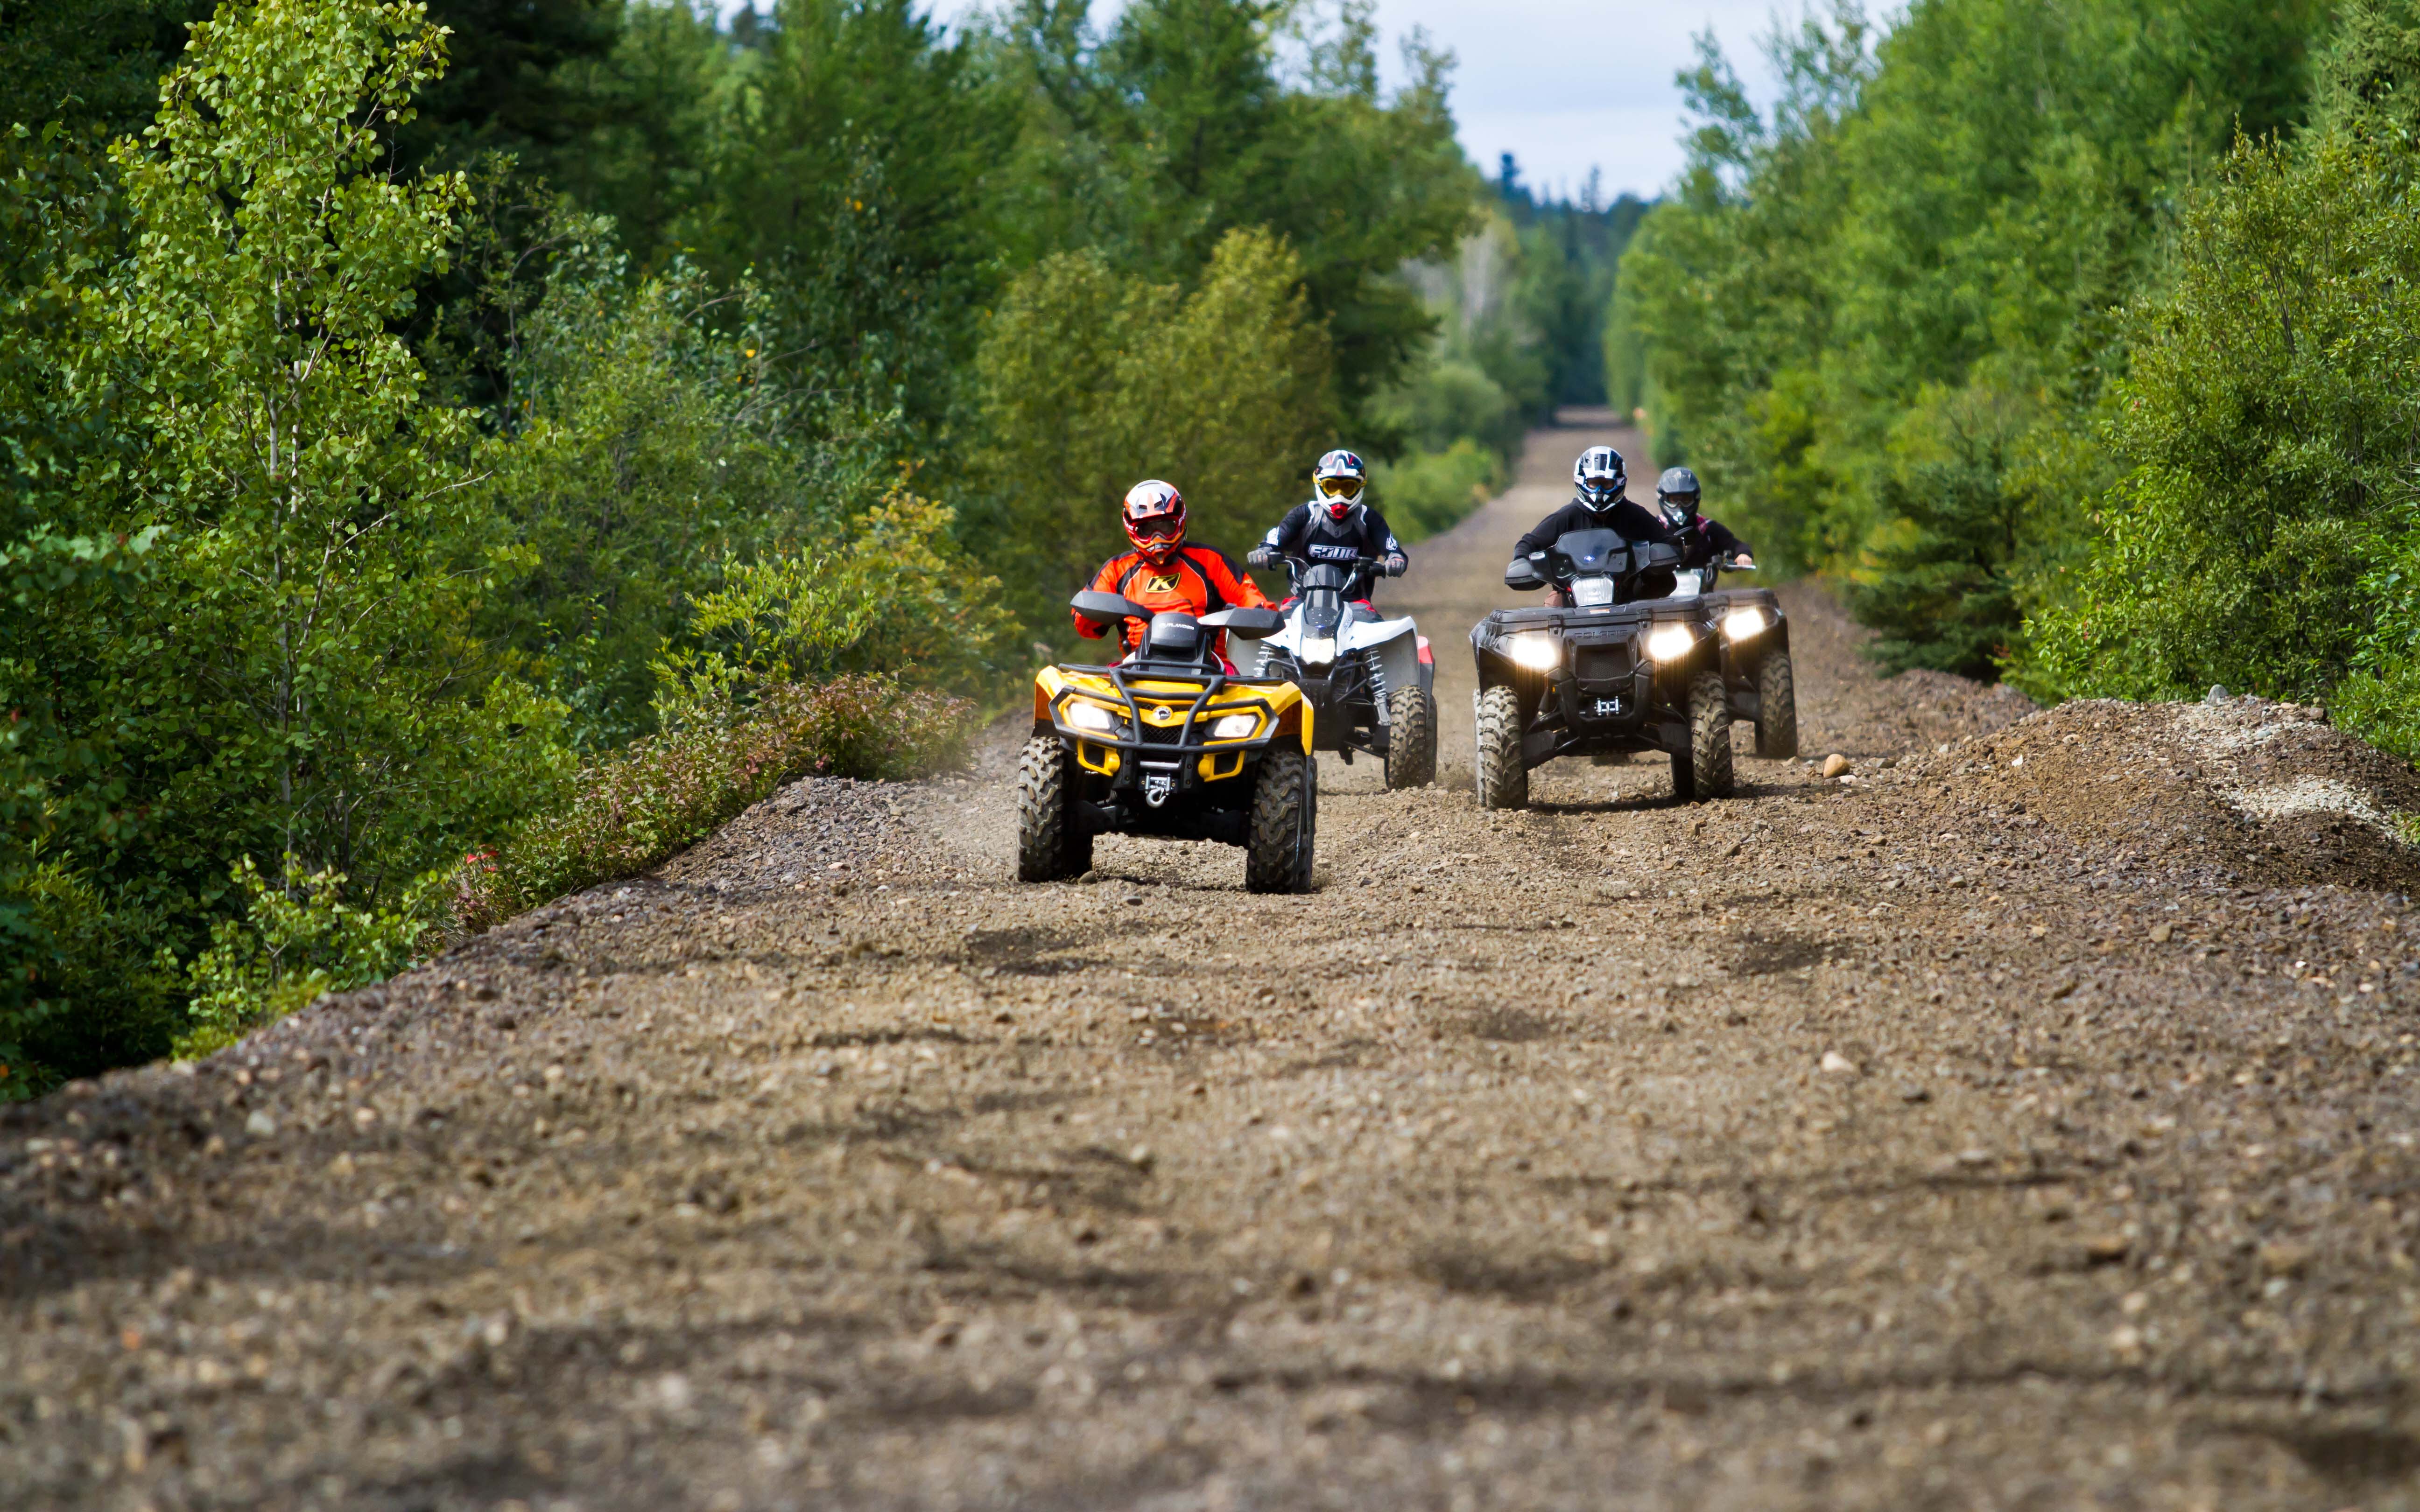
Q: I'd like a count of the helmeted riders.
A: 4